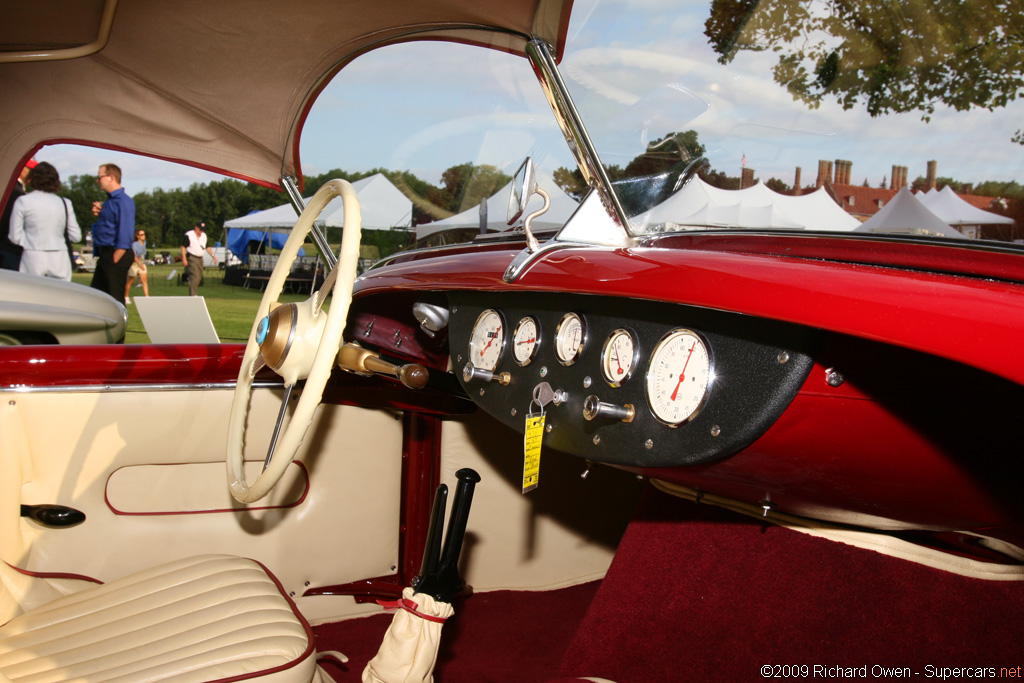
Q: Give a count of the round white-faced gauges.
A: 5